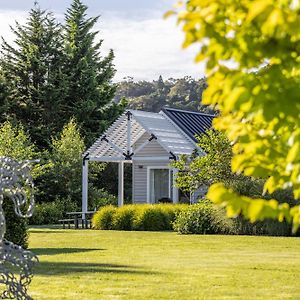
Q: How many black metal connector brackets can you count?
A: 6